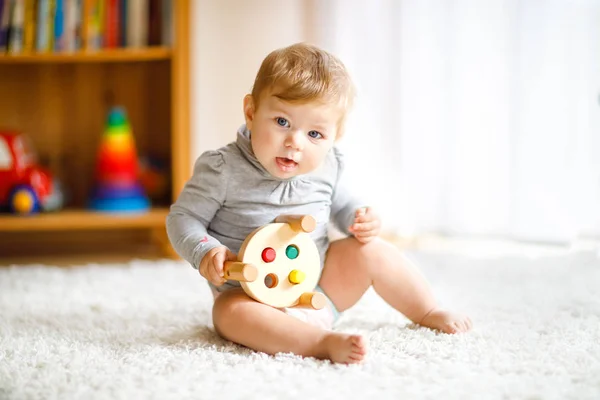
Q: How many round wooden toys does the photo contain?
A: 1